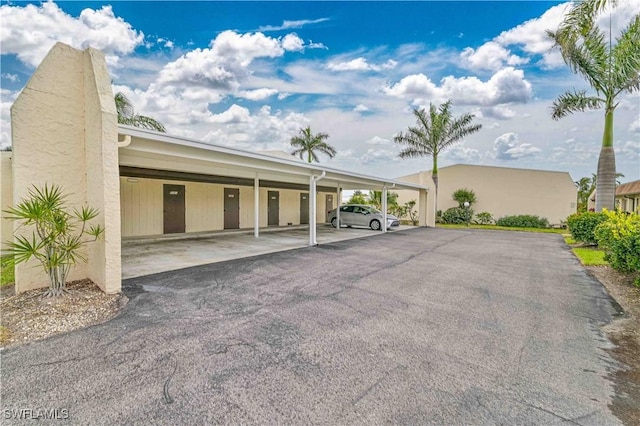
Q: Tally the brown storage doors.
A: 5